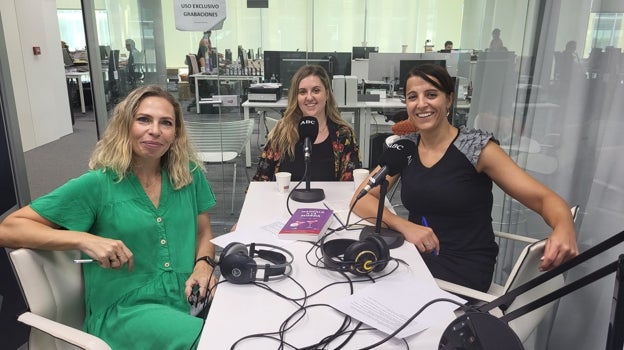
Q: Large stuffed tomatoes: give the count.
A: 0